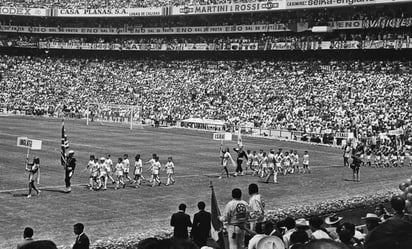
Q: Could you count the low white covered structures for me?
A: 1